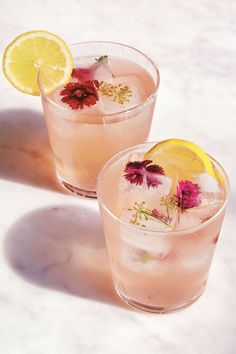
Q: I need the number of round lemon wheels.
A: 2